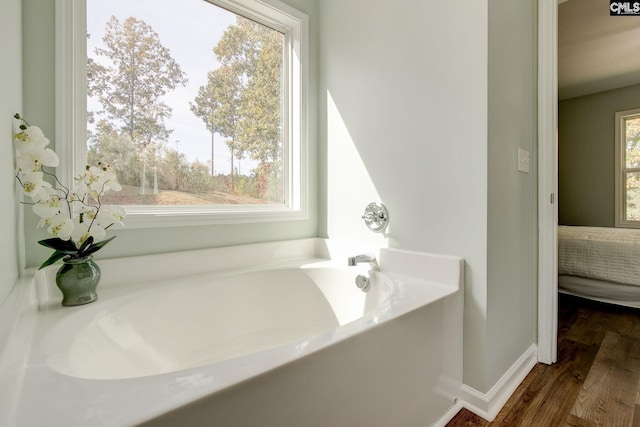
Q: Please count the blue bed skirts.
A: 0